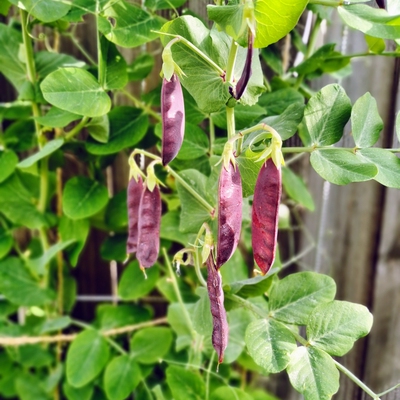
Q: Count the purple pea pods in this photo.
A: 7